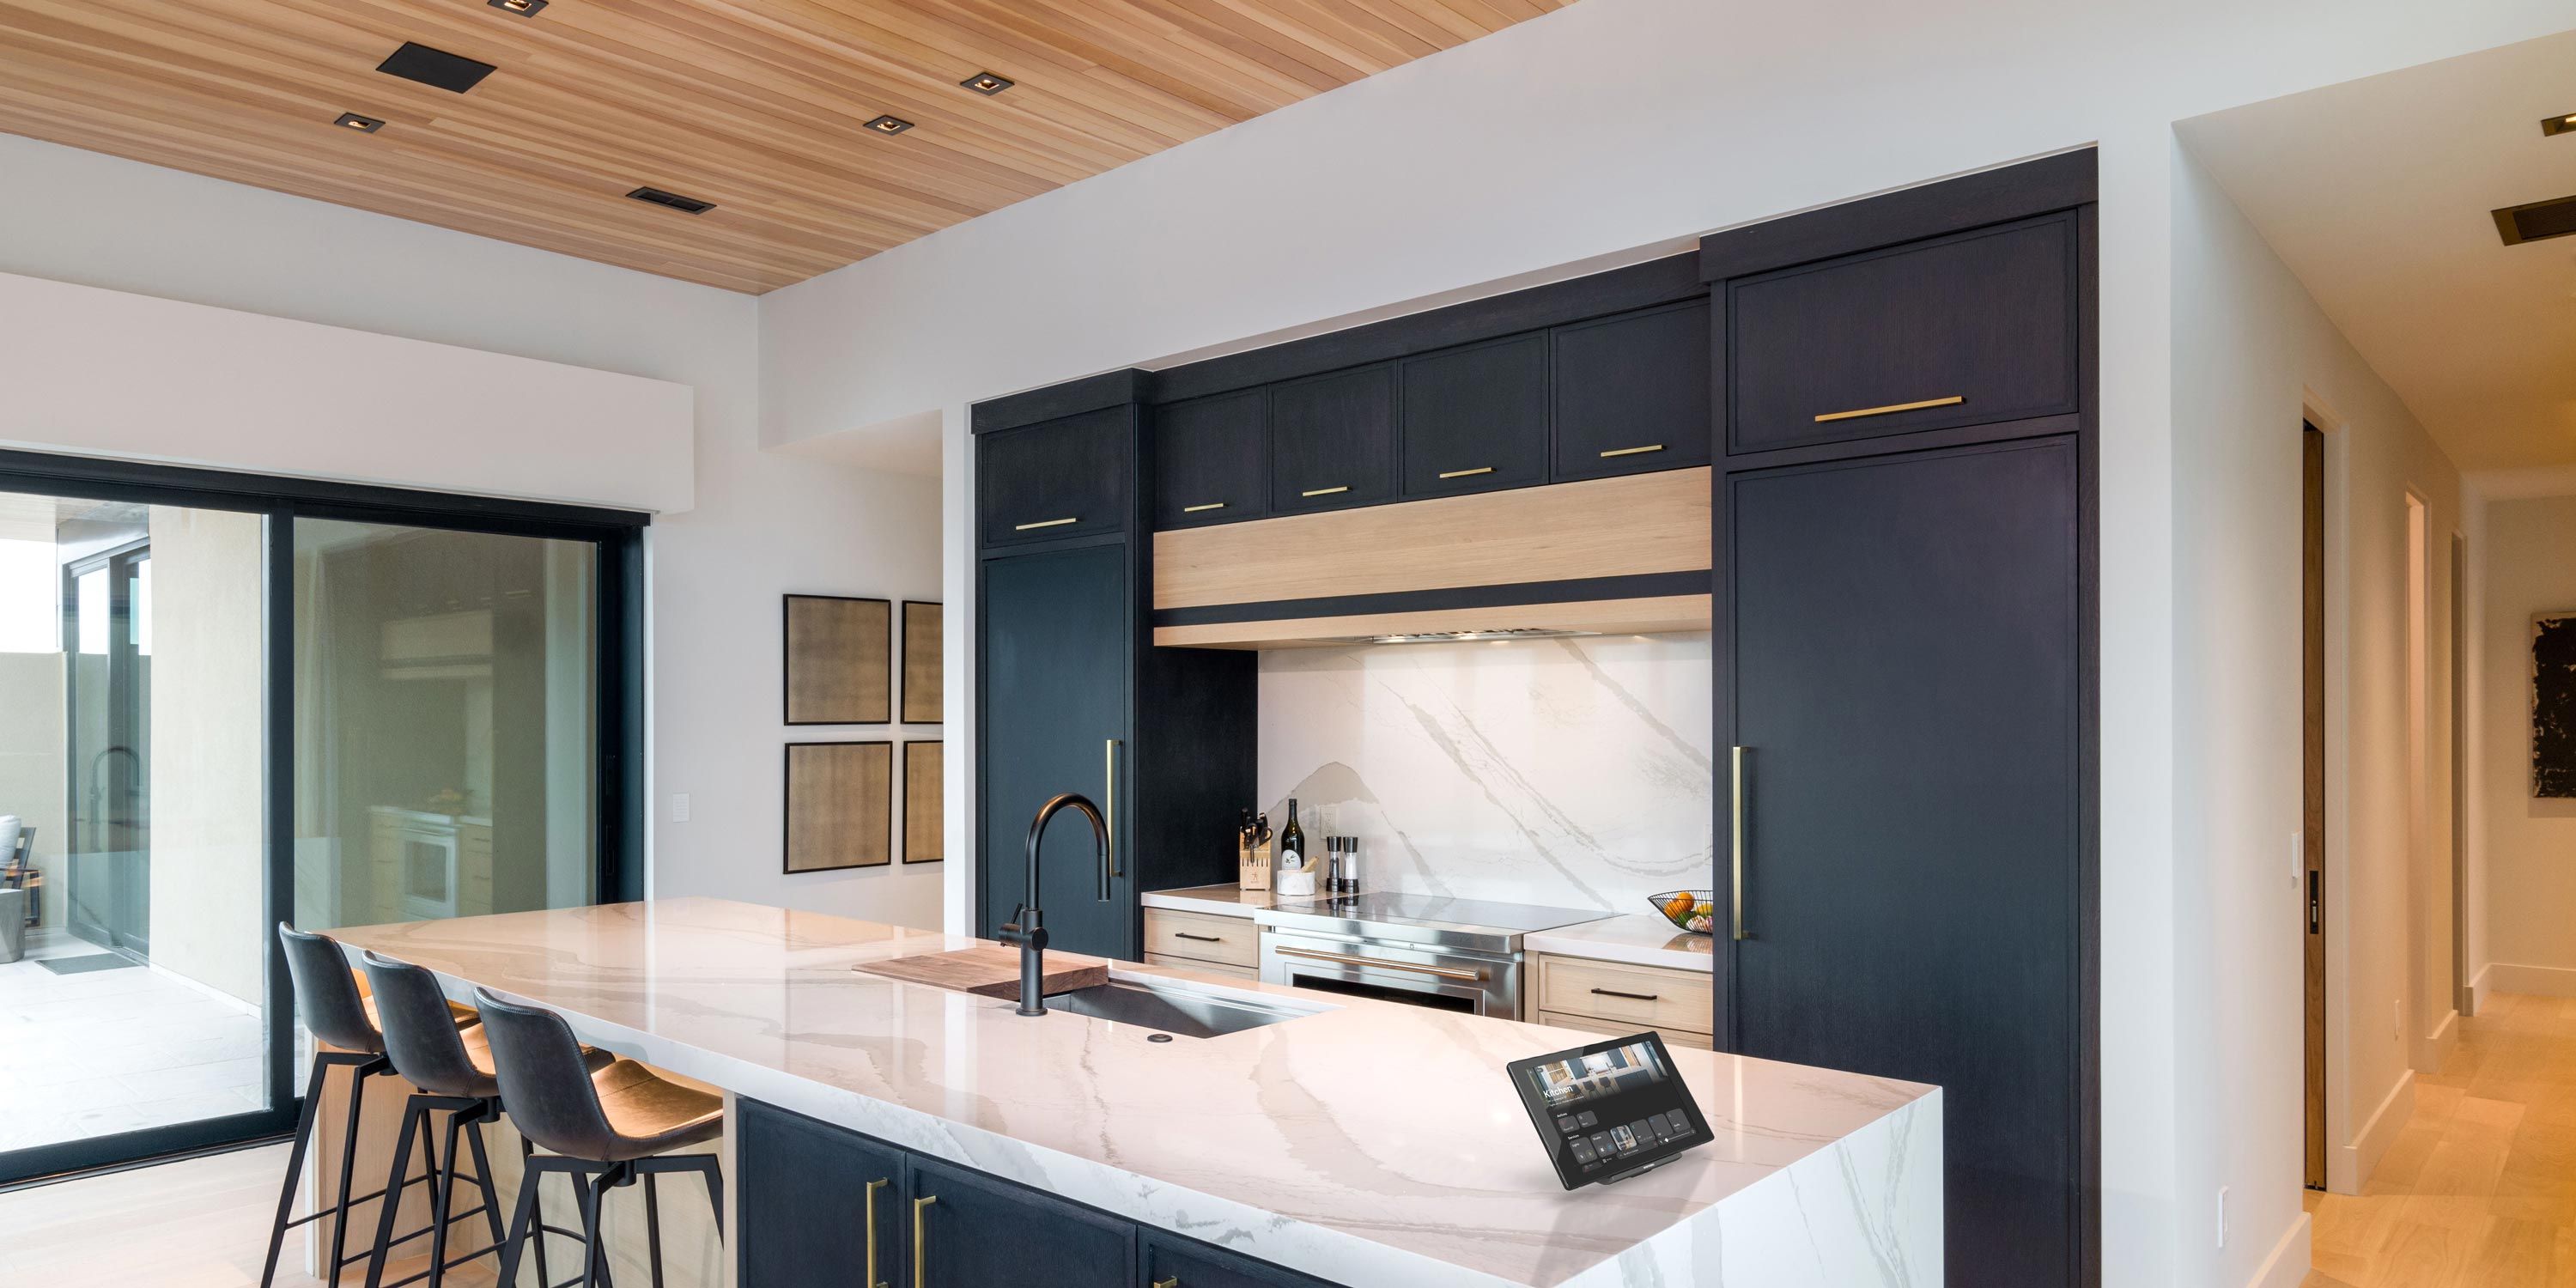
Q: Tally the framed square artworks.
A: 4